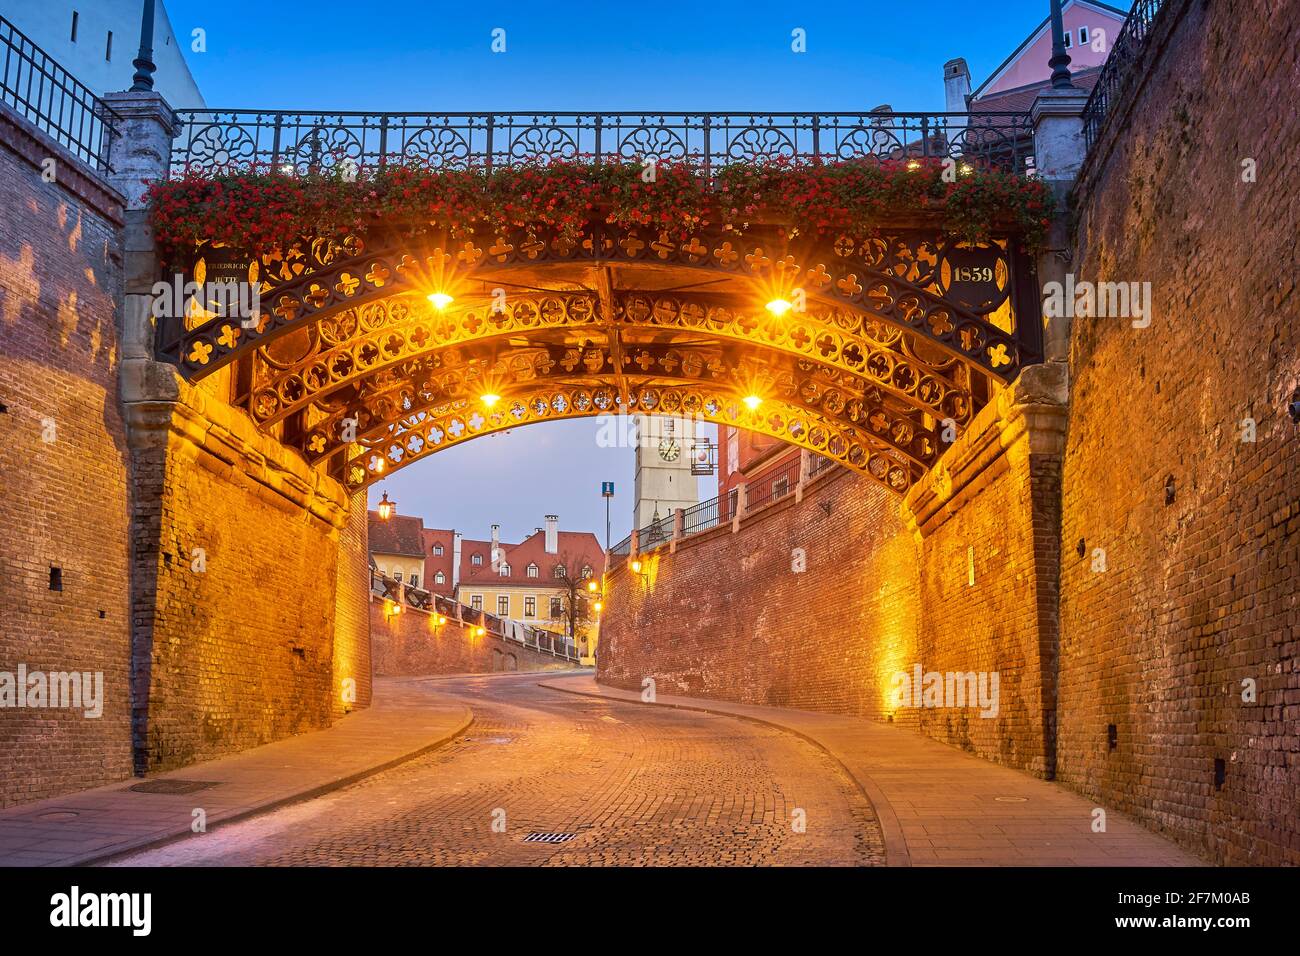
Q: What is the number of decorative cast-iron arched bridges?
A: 1